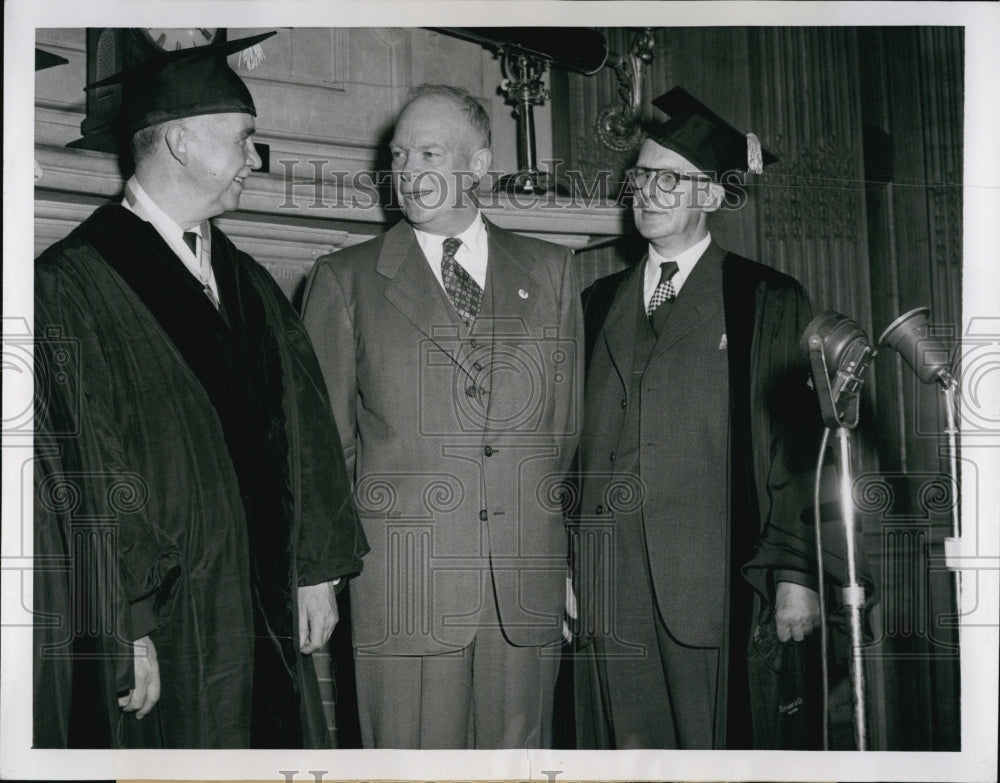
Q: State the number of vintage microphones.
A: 2